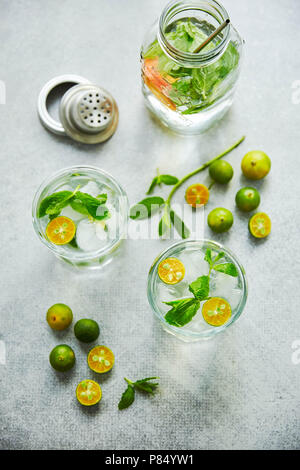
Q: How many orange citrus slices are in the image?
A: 7